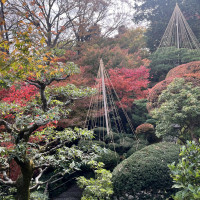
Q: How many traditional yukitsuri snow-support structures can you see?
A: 2